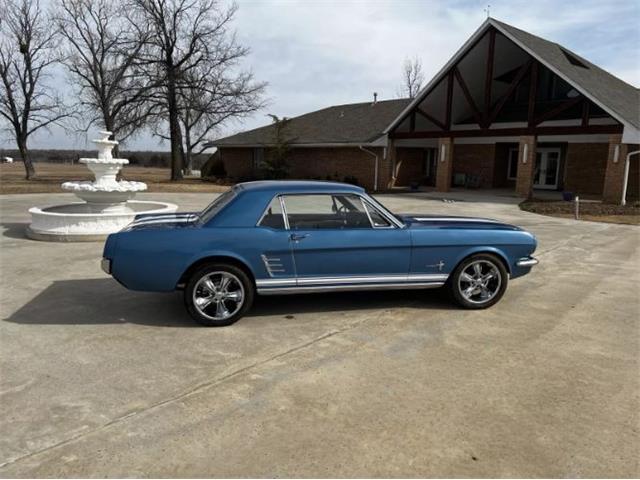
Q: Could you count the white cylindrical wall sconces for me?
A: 4